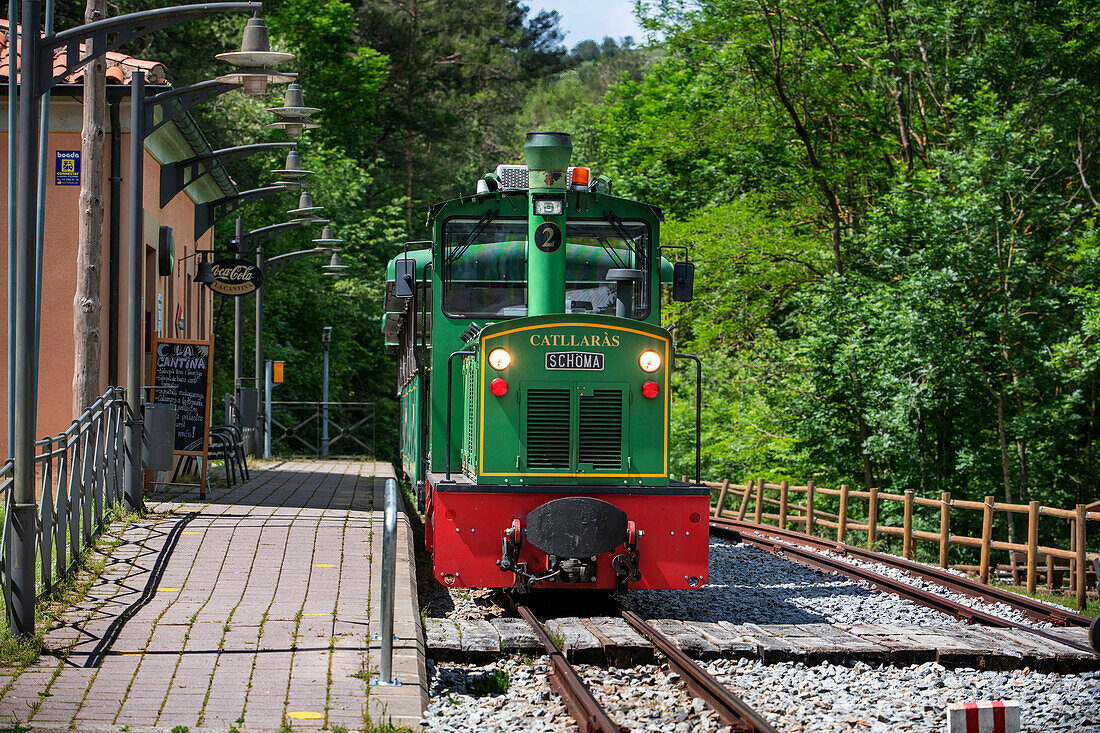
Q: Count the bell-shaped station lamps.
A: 6